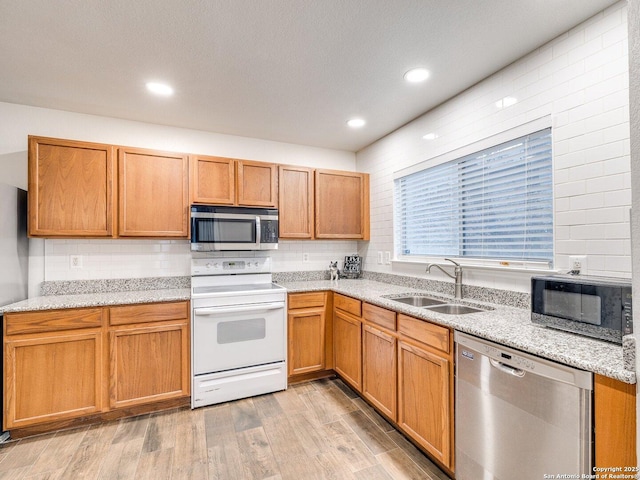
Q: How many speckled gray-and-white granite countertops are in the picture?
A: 2